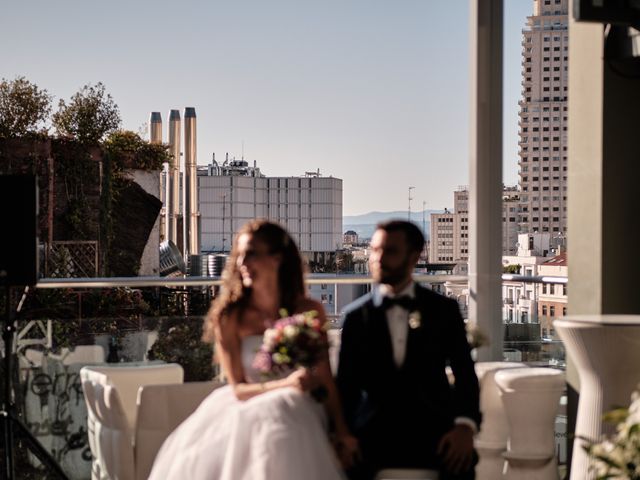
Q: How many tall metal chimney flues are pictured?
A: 3